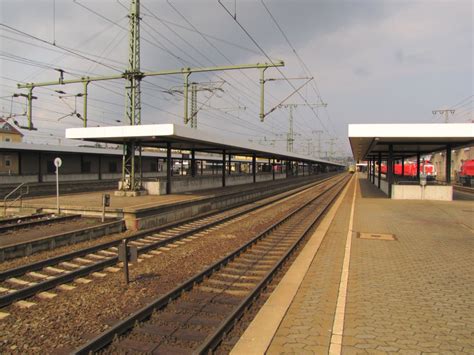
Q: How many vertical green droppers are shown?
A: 4